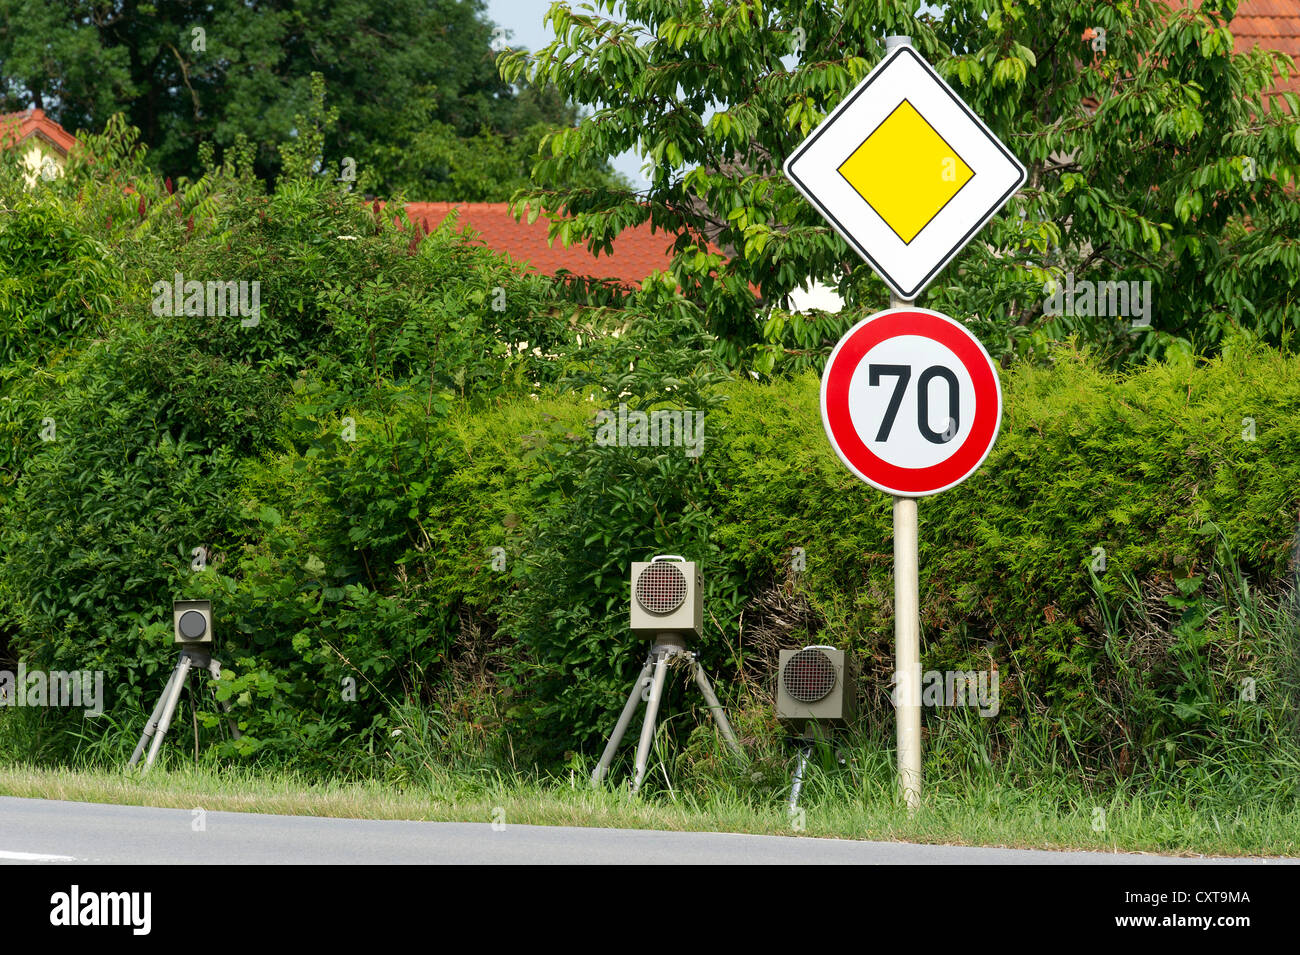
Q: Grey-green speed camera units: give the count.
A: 3